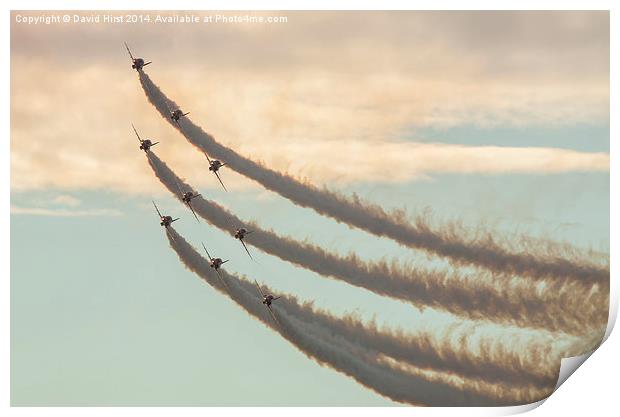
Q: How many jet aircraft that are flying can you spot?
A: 9